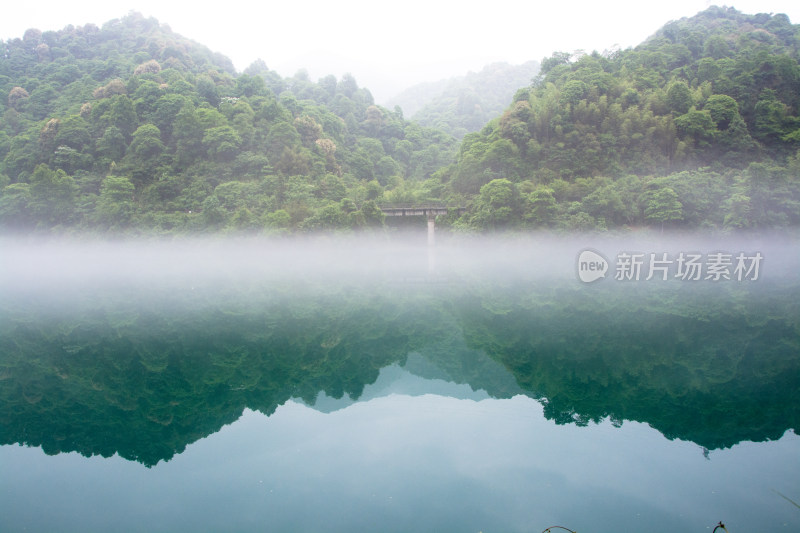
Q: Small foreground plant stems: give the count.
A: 3